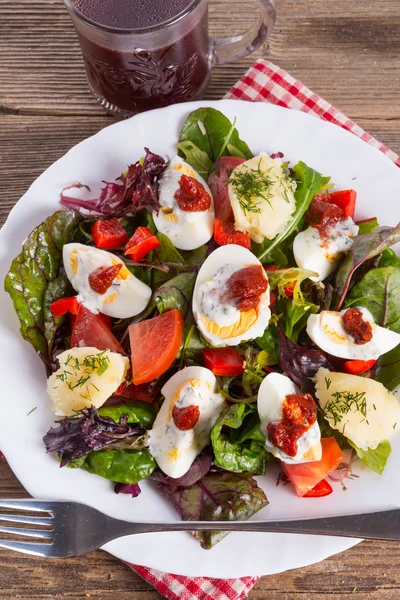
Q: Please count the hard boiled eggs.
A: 7